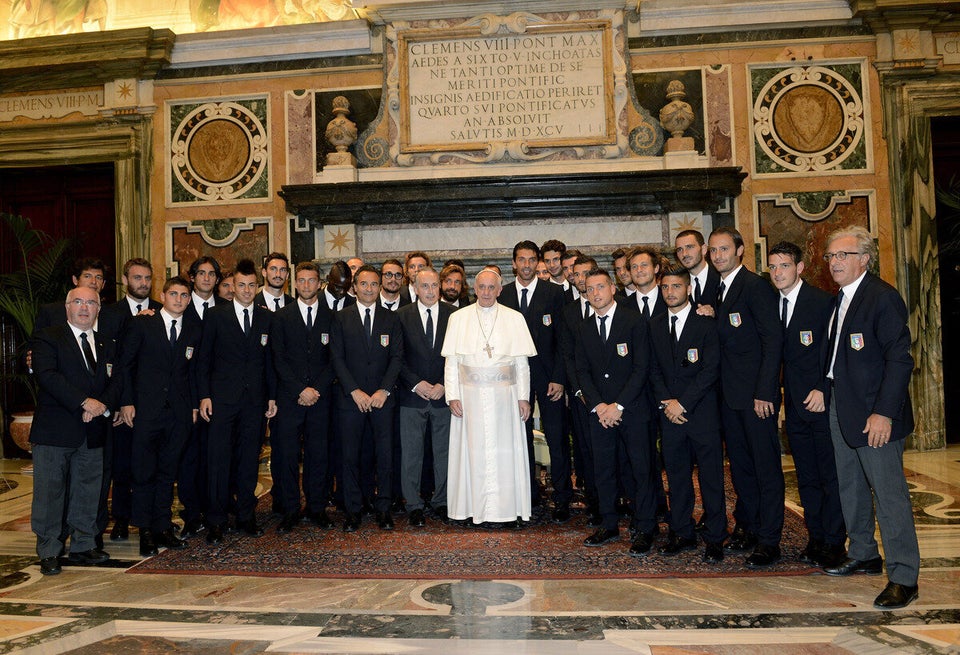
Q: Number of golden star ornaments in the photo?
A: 4